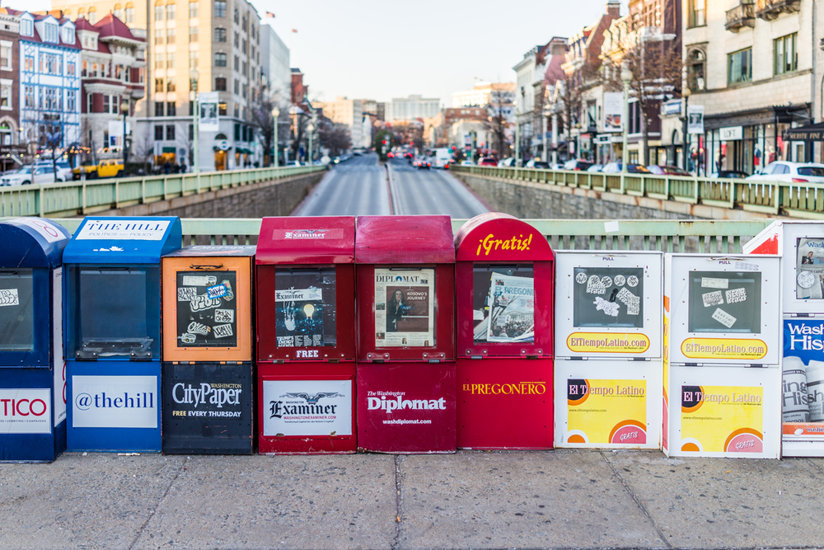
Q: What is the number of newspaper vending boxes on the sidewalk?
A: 9